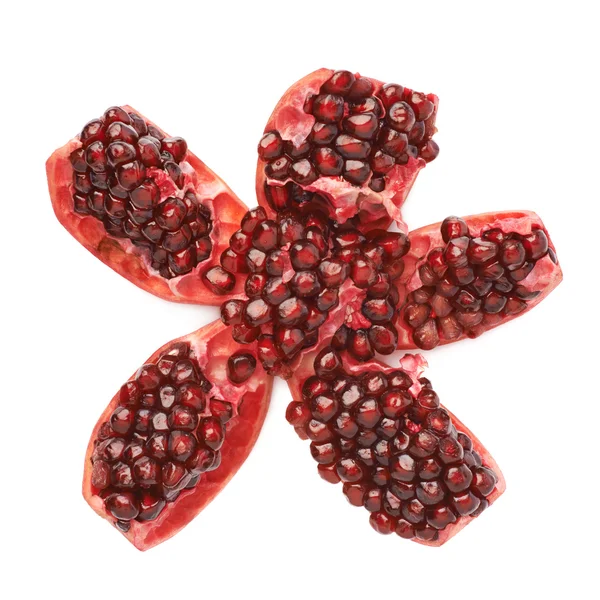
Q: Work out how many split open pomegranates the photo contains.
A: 1